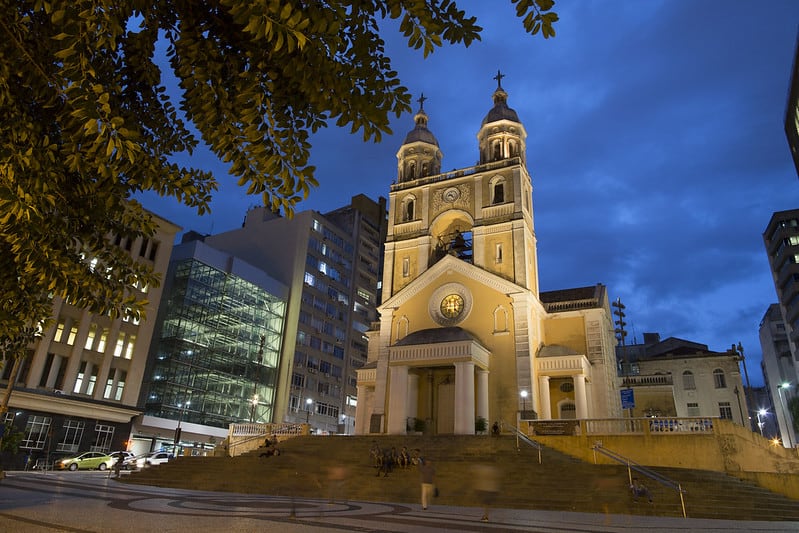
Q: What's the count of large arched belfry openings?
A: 1